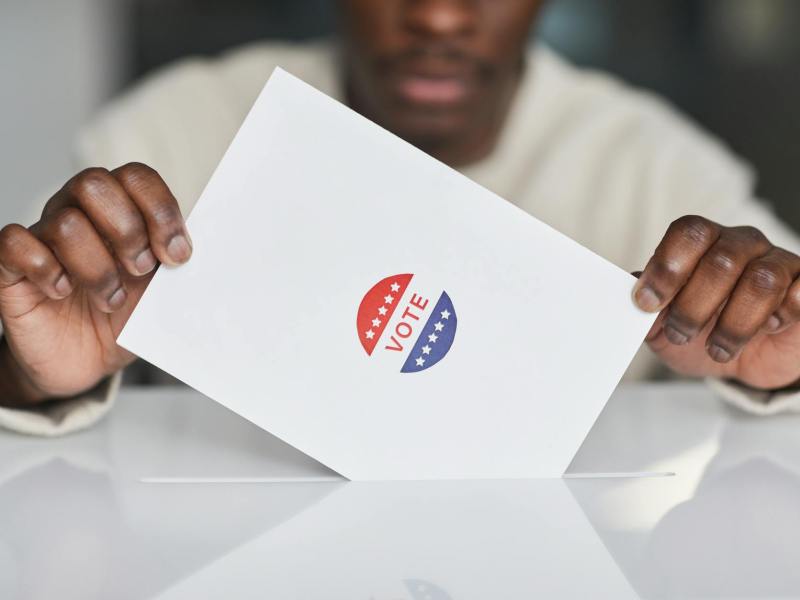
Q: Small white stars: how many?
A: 10